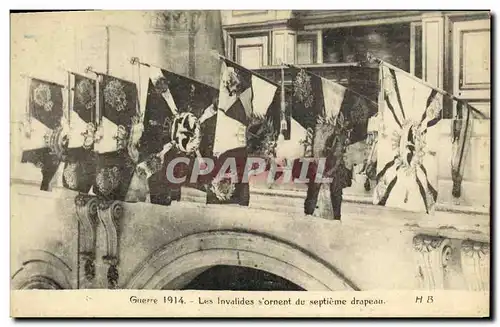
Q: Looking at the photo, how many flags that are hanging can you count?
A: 7